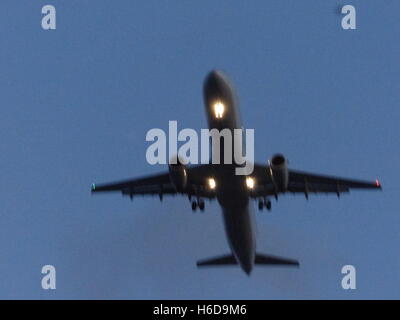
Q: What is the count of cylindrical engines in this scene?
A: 2